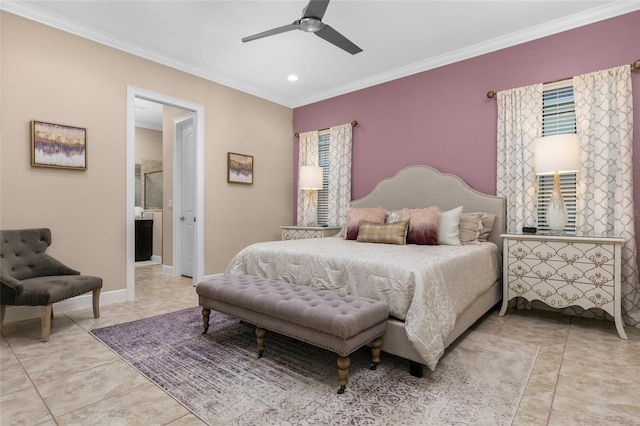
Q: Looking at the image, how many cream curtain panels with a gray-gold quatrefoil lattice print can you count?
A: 4